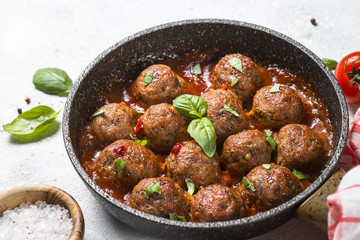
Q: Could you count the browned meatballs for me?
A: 13